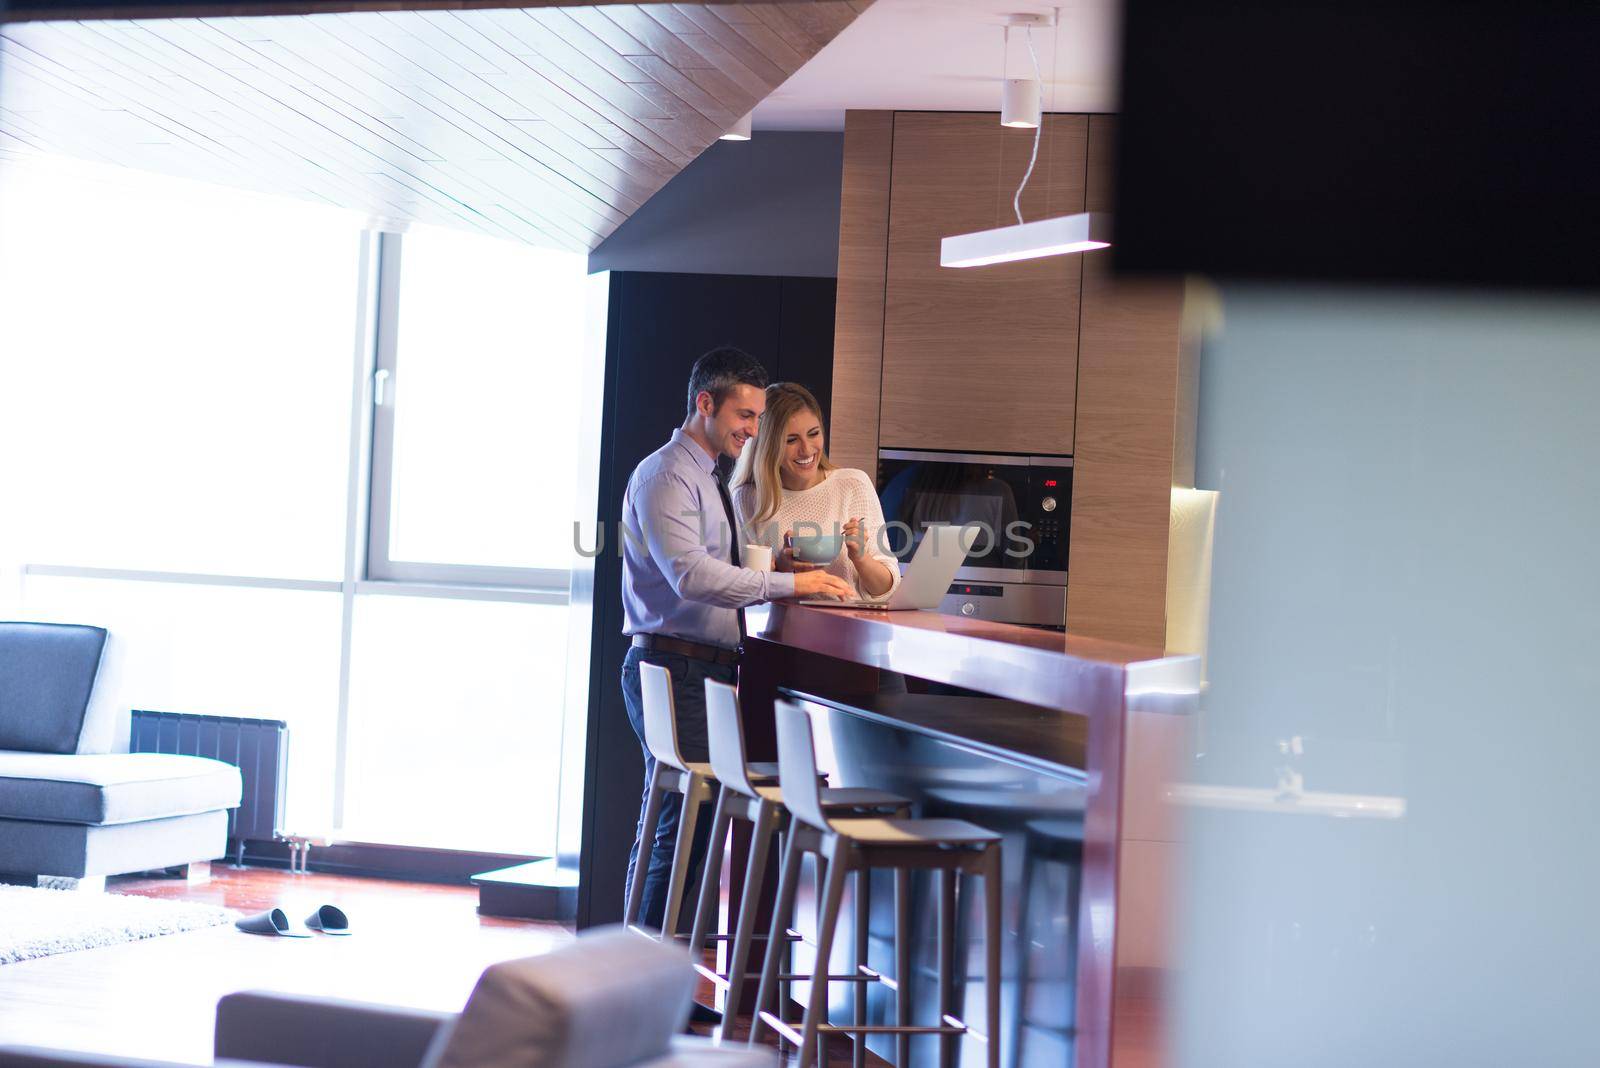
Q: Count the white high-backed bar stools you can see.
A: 3